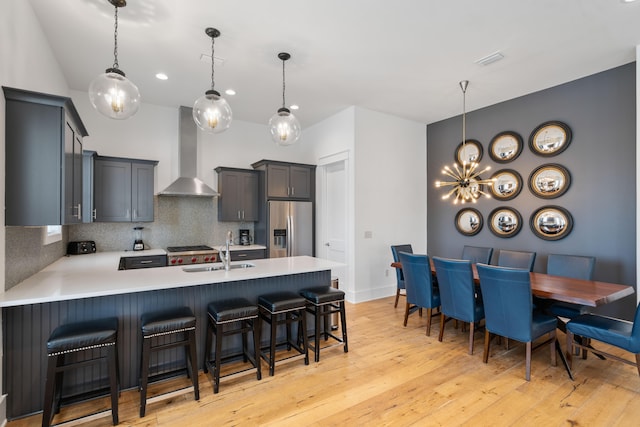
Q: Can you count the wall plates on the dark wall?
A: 9